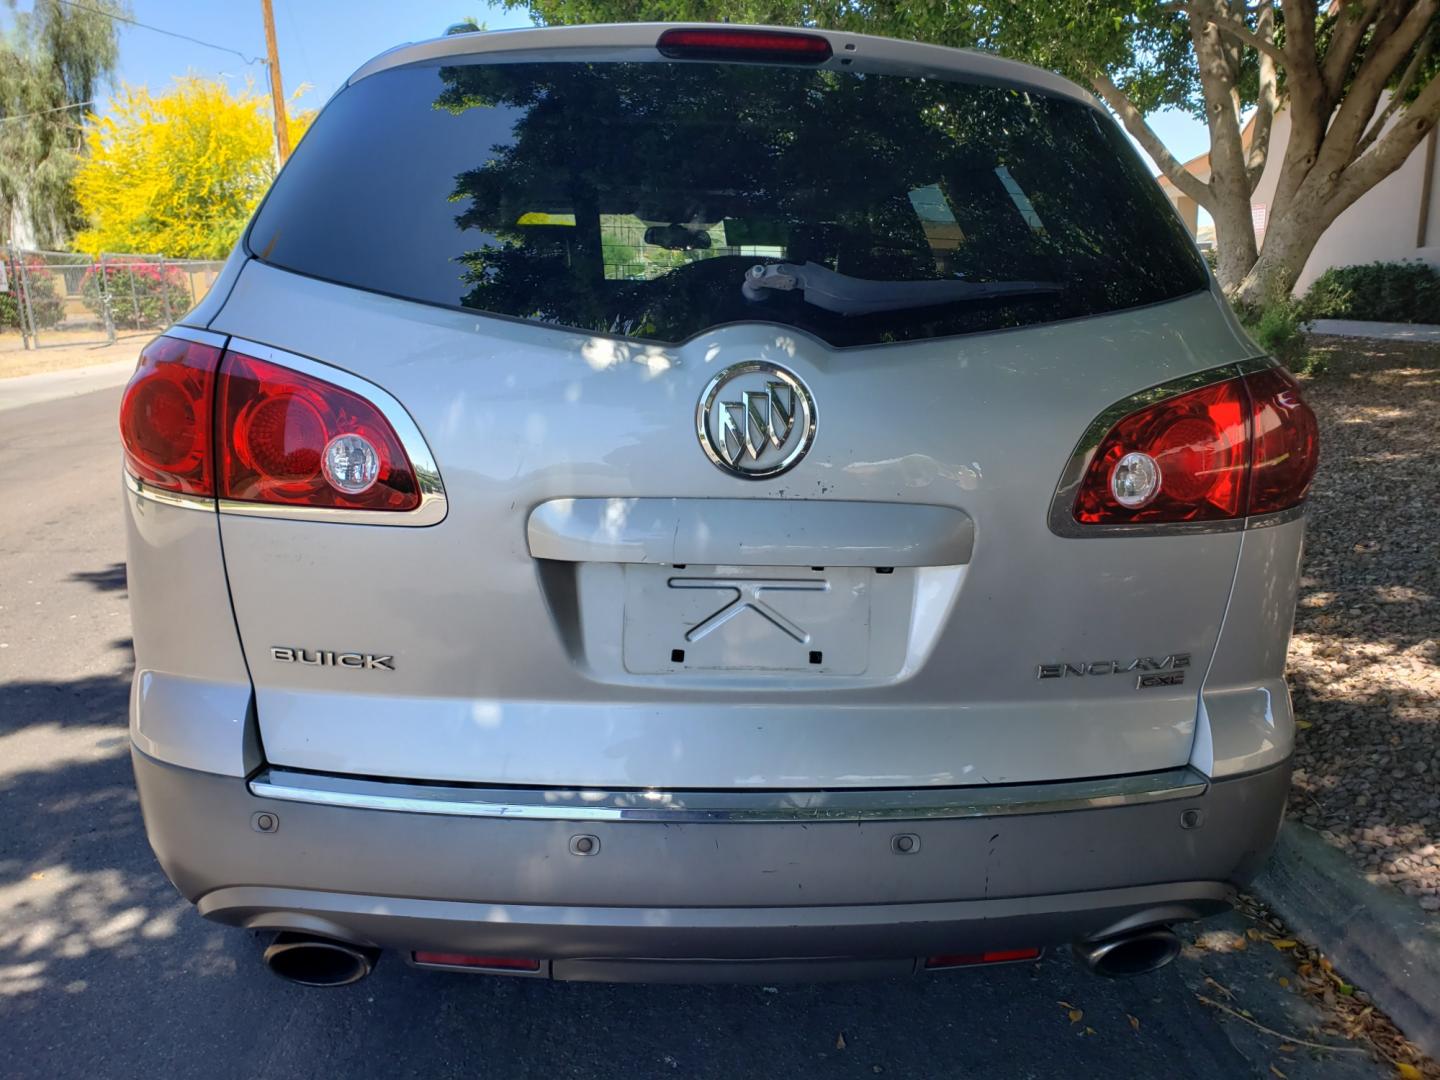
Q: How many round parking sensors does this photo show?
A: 4